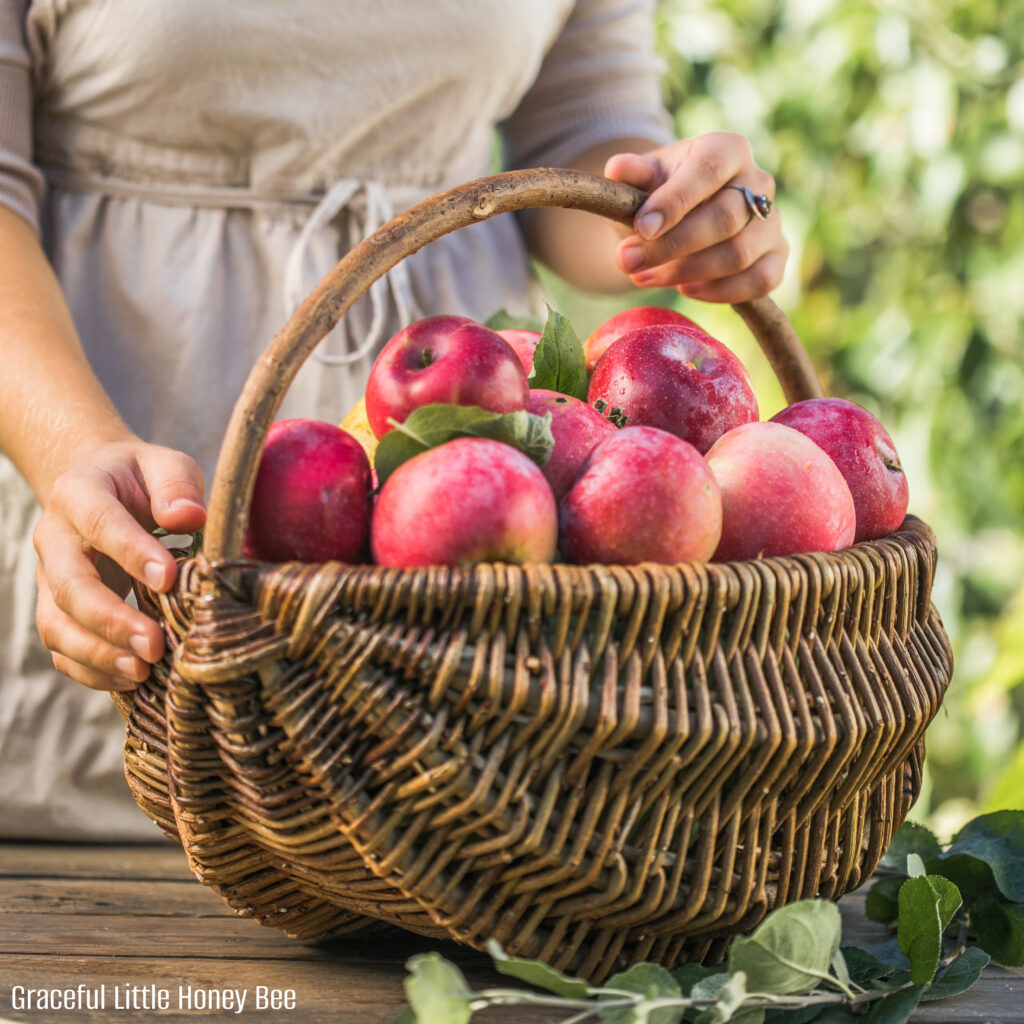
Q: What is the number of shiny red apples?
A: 10